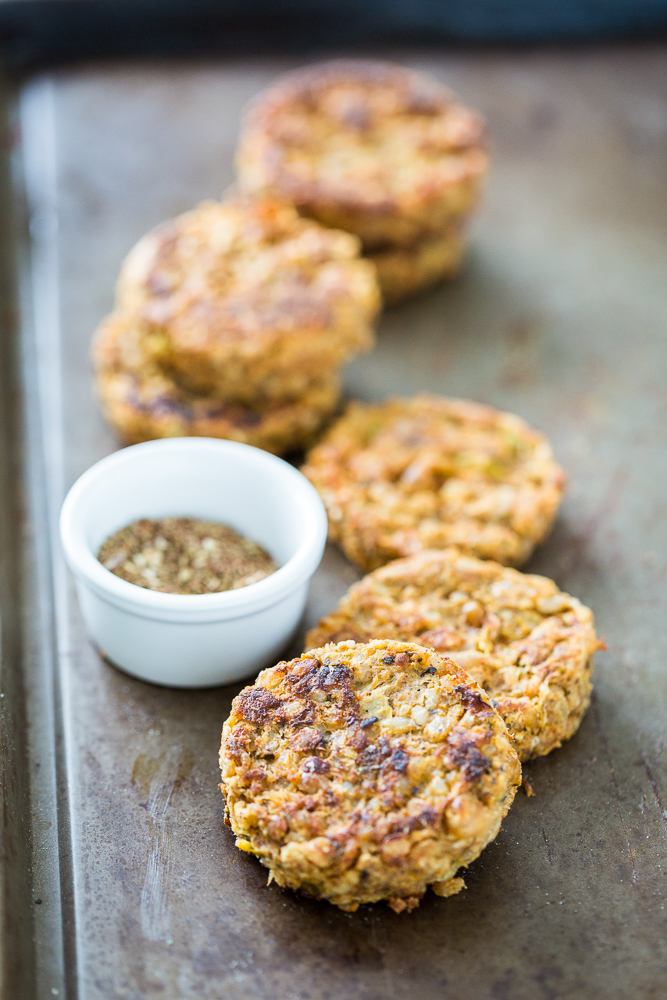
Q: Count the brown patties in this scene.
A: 7